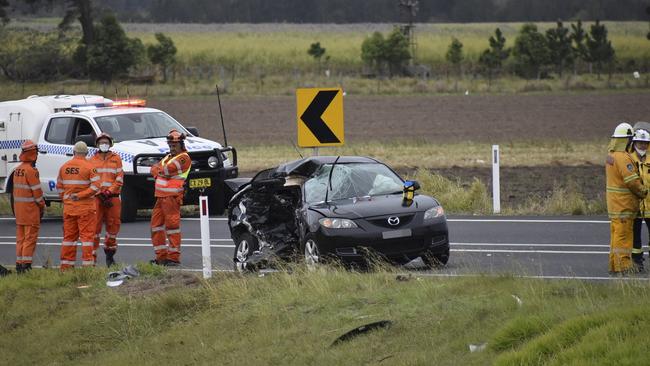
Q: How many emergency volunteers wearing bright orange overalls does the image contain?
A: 4